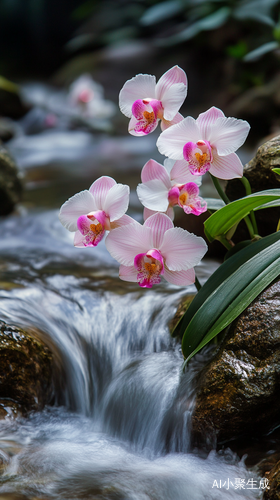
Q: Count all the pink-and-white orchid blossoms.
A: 5